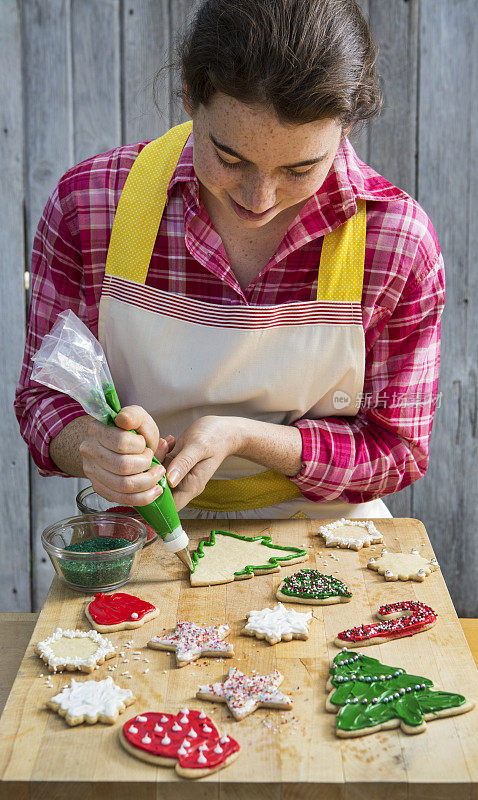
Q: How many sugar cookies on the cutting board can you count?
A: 13